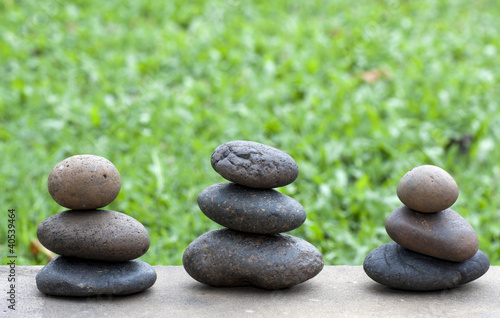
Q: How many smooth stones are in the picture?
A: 9